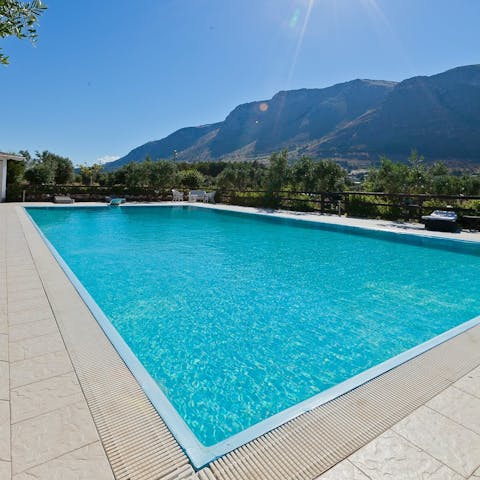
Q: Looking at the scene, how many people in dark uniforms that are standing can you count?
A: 0